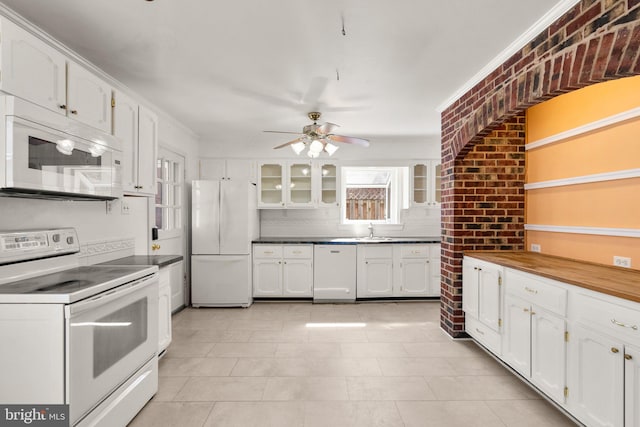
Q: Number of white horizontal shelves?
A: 3